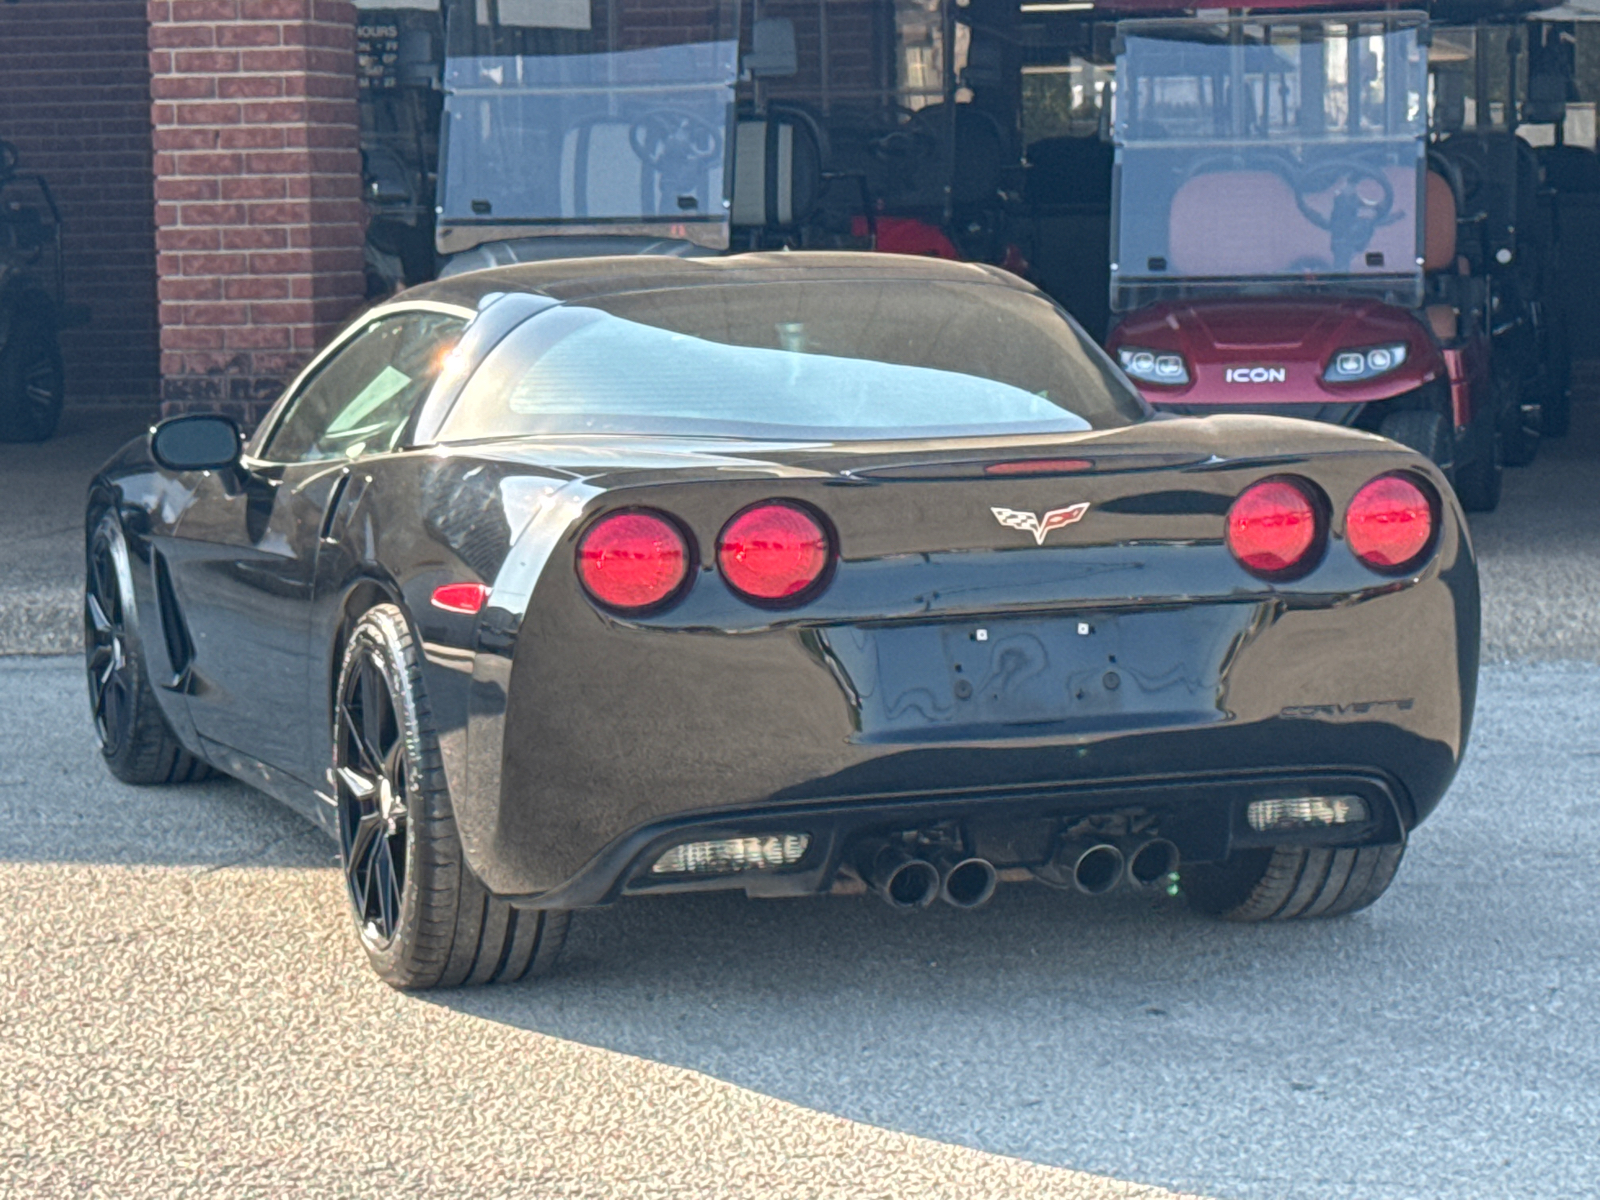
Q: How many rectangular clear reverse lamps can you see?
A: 2